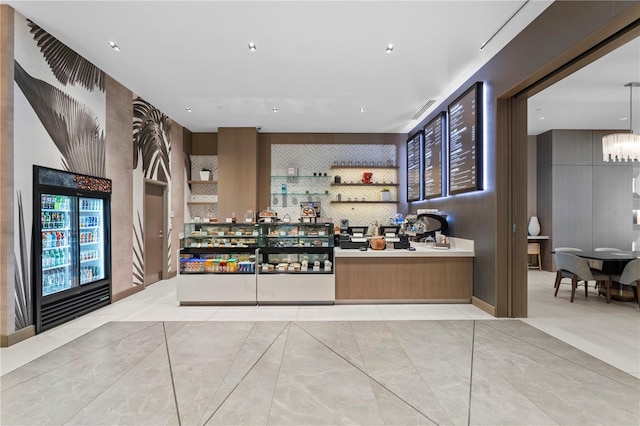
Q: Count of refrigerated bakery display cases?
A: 2